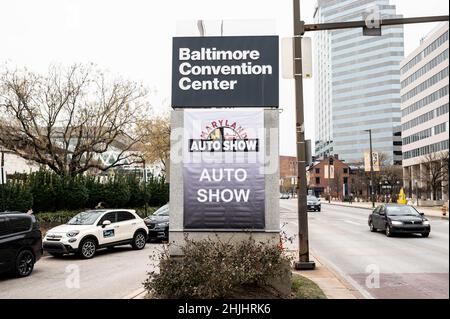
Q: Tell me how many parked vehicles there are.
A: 3